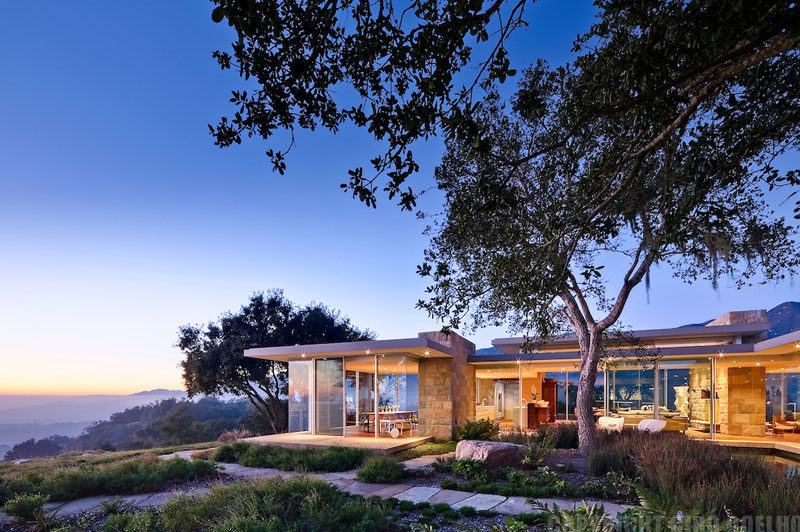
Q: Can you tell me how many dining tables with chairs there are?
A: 1